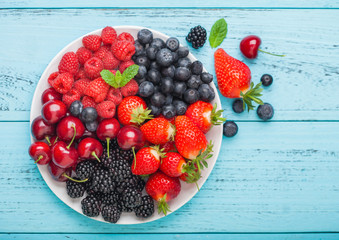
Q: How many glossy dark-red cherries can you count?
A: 11